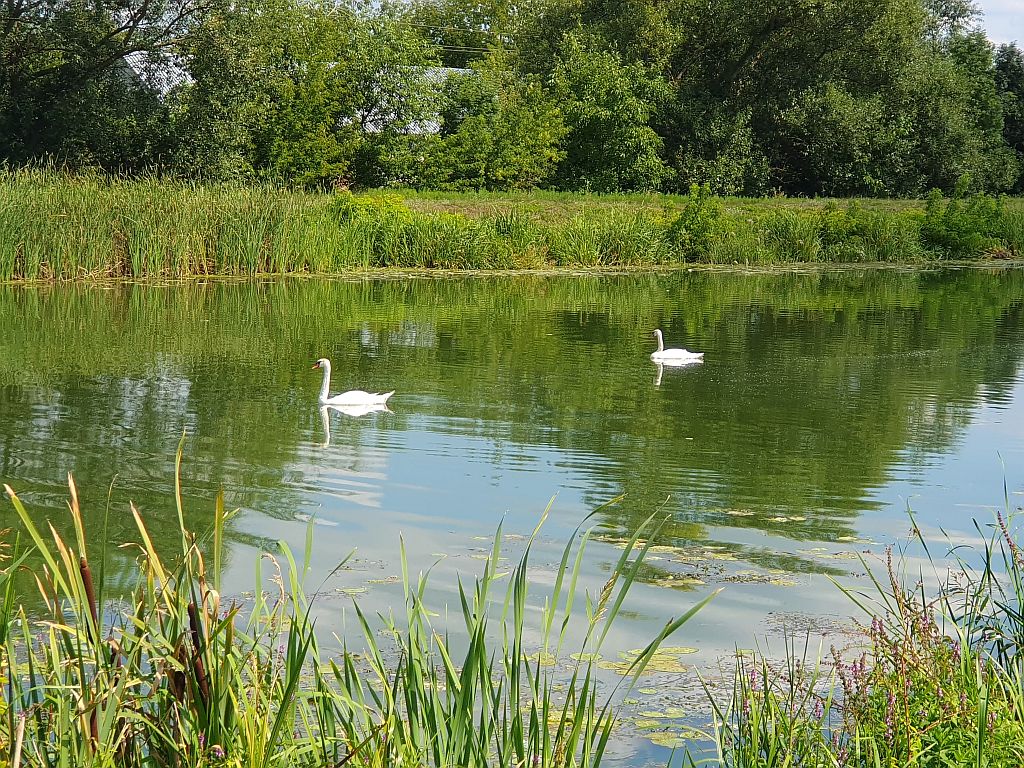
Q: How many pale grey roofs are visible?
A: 2